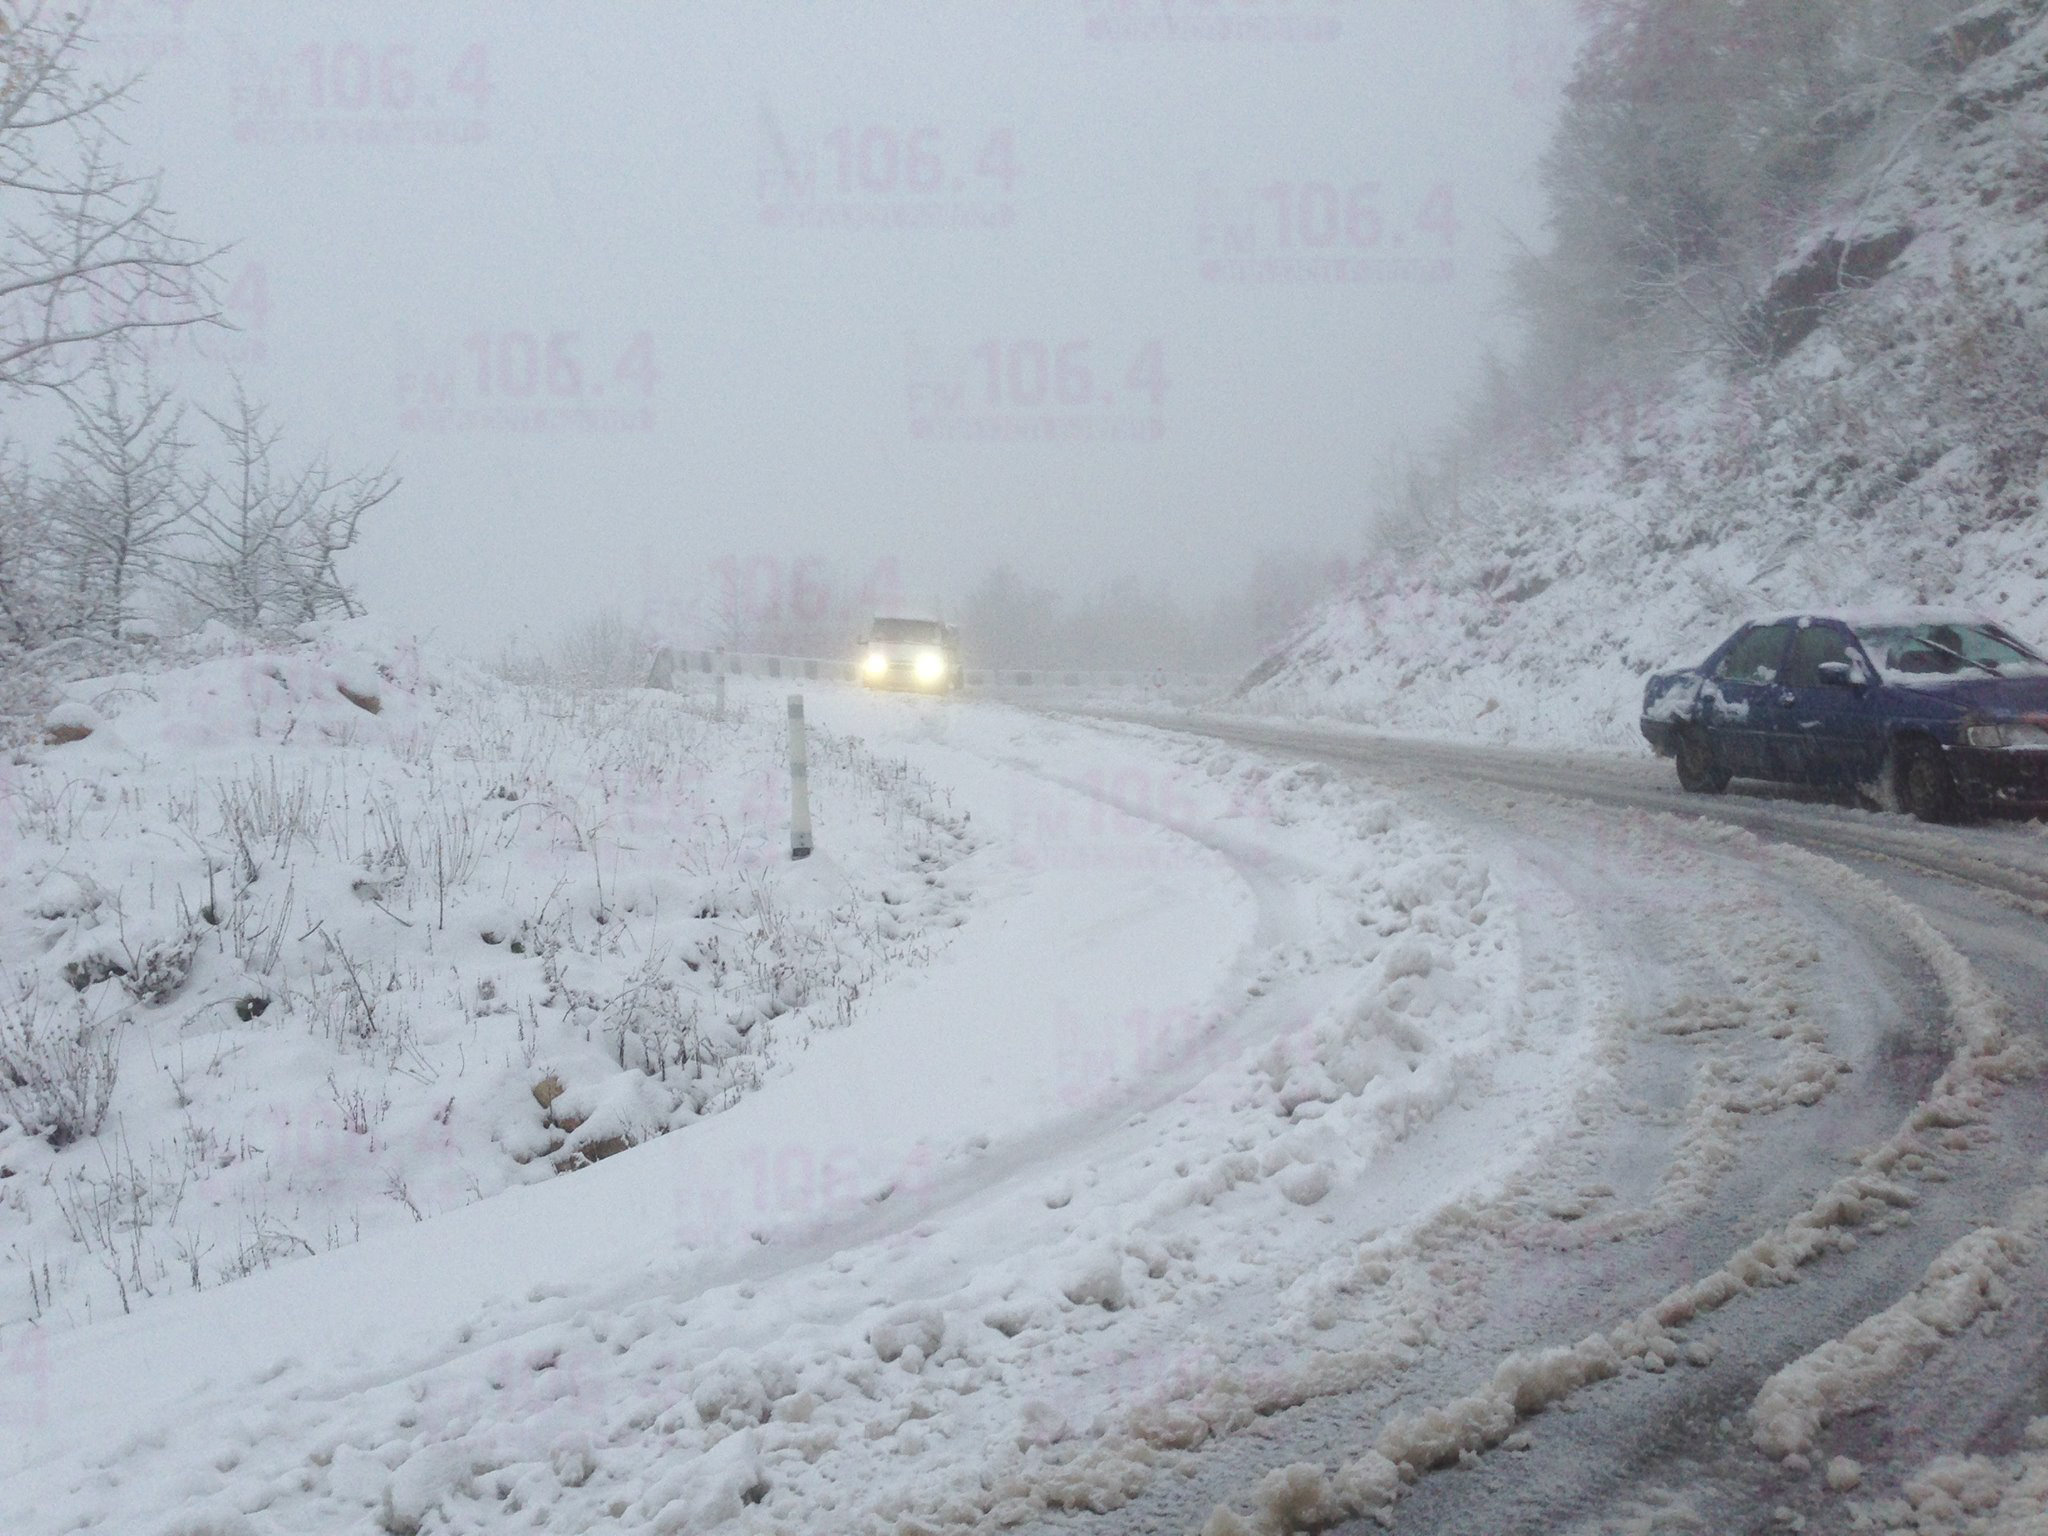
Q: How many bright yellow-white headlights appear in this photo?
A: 2